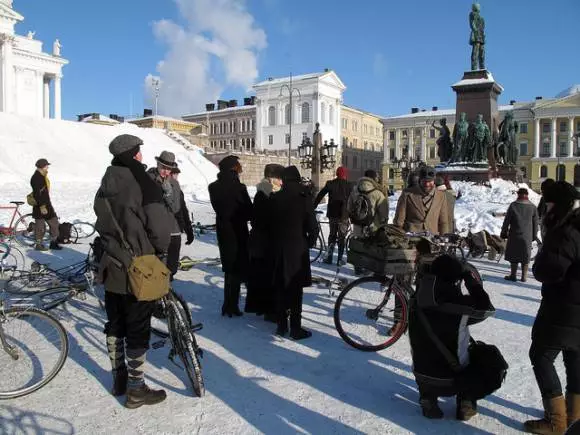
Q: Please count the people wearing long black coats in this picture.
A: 3